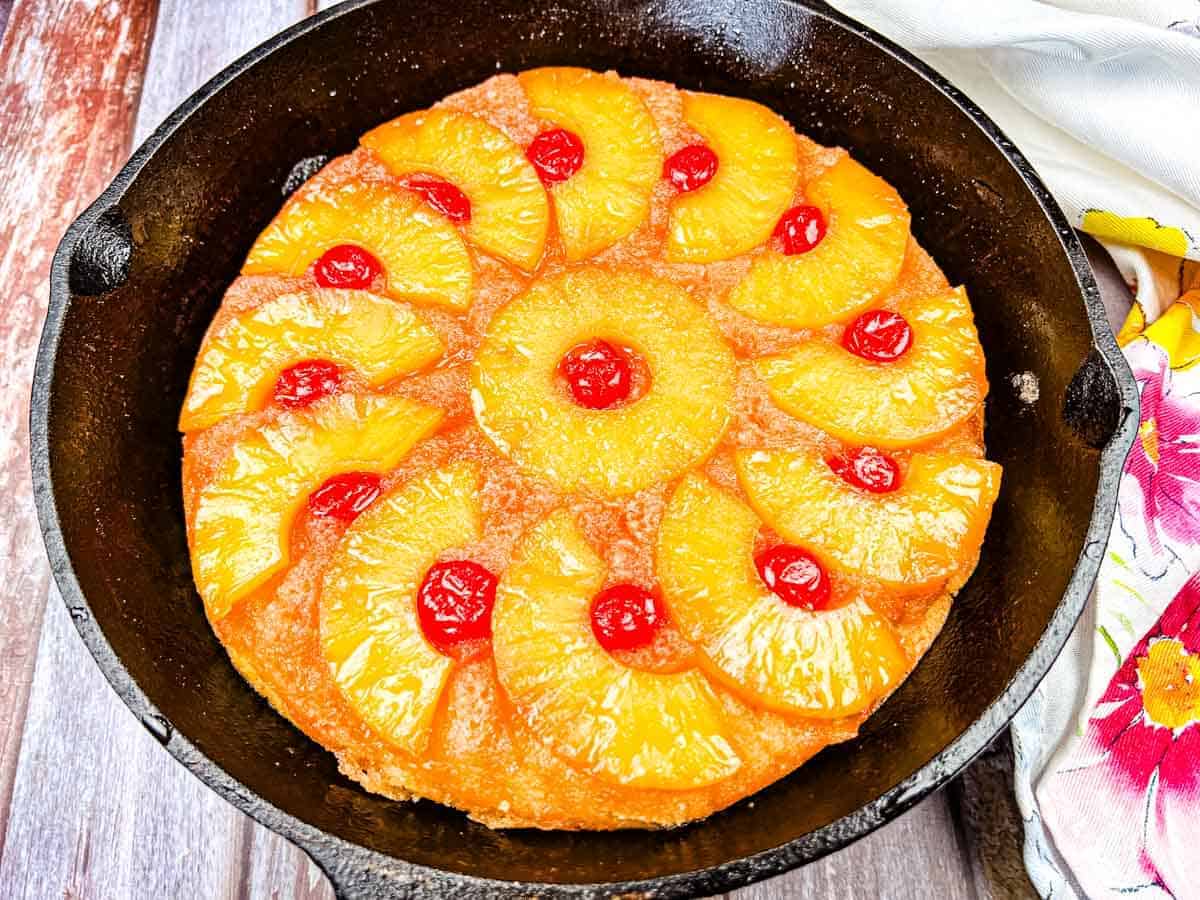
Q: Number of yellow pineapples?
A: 13